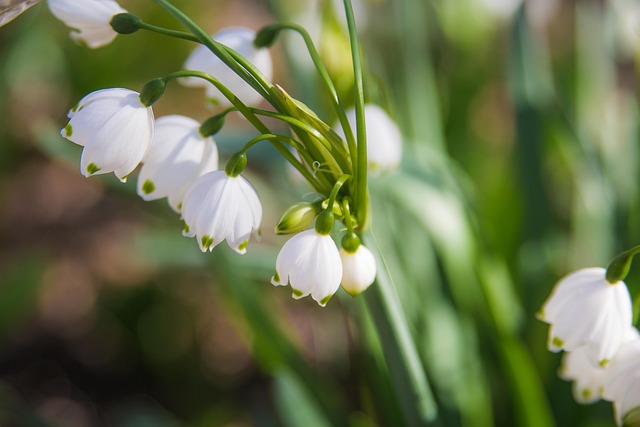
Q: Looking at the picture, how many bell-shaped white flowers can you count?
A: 11